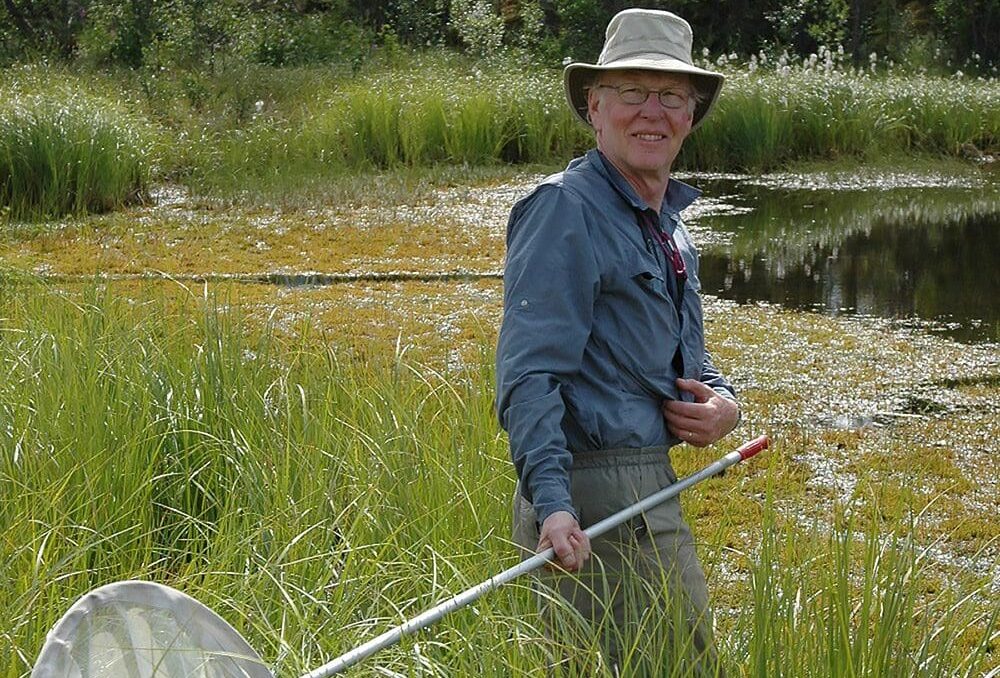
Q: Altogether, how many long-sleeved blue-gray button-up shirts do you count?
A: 1